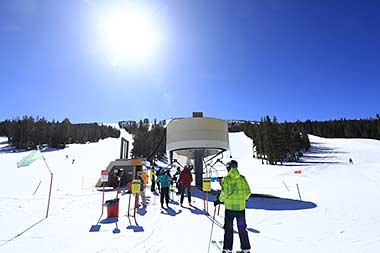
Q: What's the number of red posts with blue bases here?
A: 4